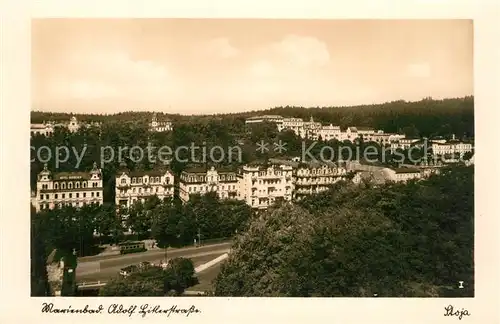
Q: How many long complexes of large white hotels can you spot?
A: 2